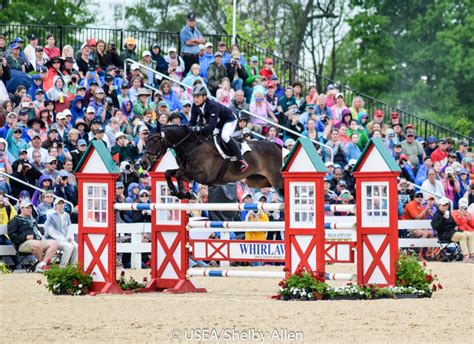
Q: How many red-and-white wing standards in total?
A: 4